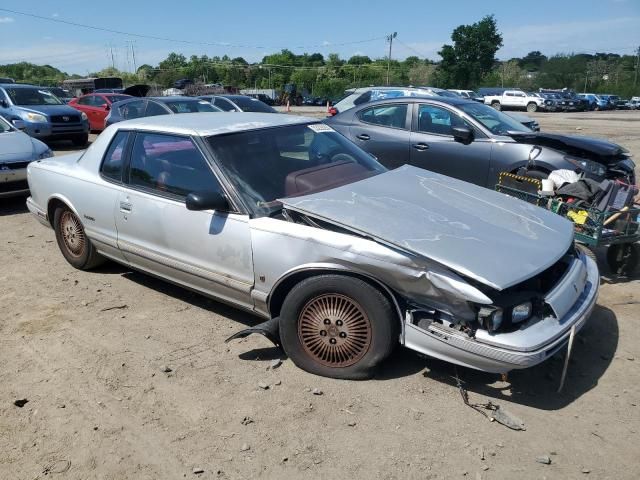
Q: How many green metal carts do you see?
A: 1